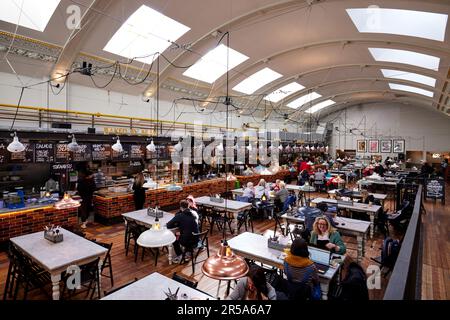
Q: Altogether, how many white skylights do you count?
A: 11